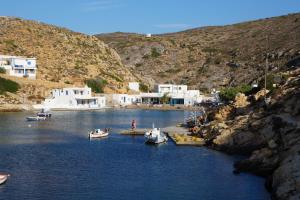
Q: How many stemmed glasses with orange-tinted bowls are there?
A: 0